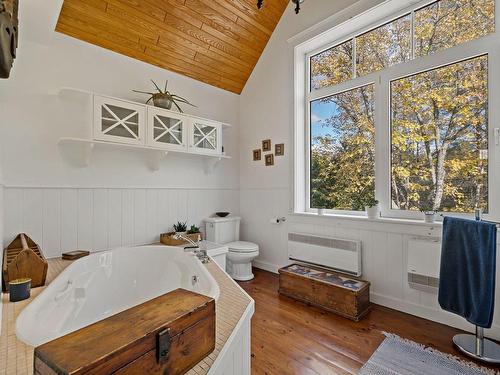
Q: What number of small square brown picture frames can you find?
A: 4